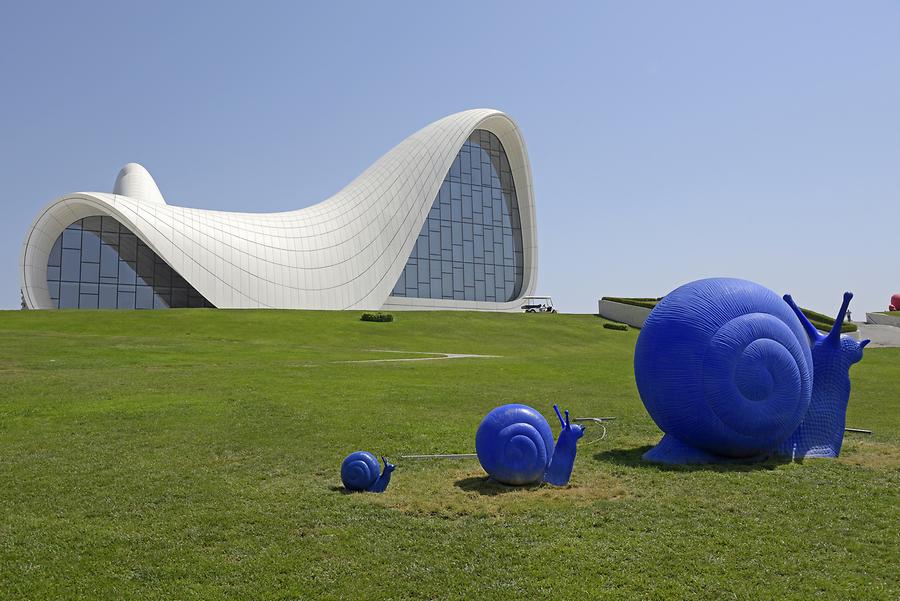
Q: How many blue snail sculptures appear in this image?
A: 3